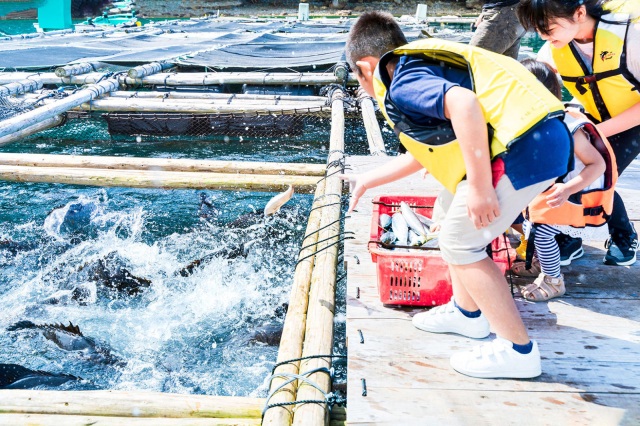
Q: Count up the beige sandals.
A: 2